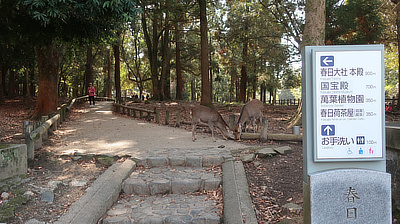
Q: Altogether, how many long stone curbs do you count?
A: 2